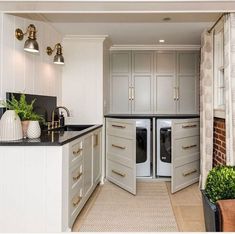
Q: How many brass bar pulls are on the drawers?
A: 9